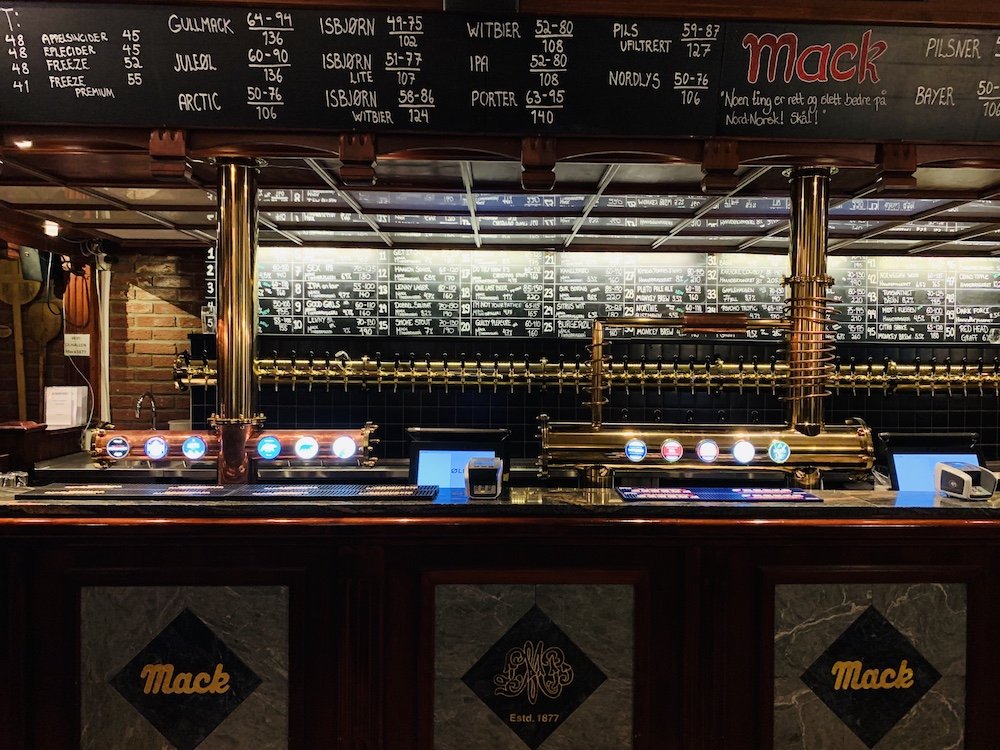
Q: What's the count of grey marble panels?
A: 3